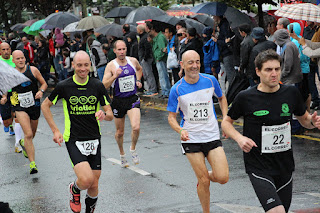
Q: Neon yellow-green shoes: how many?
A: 2